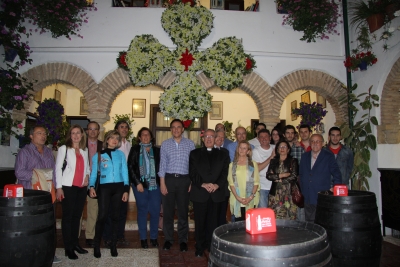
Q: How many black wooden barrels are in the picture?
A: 3